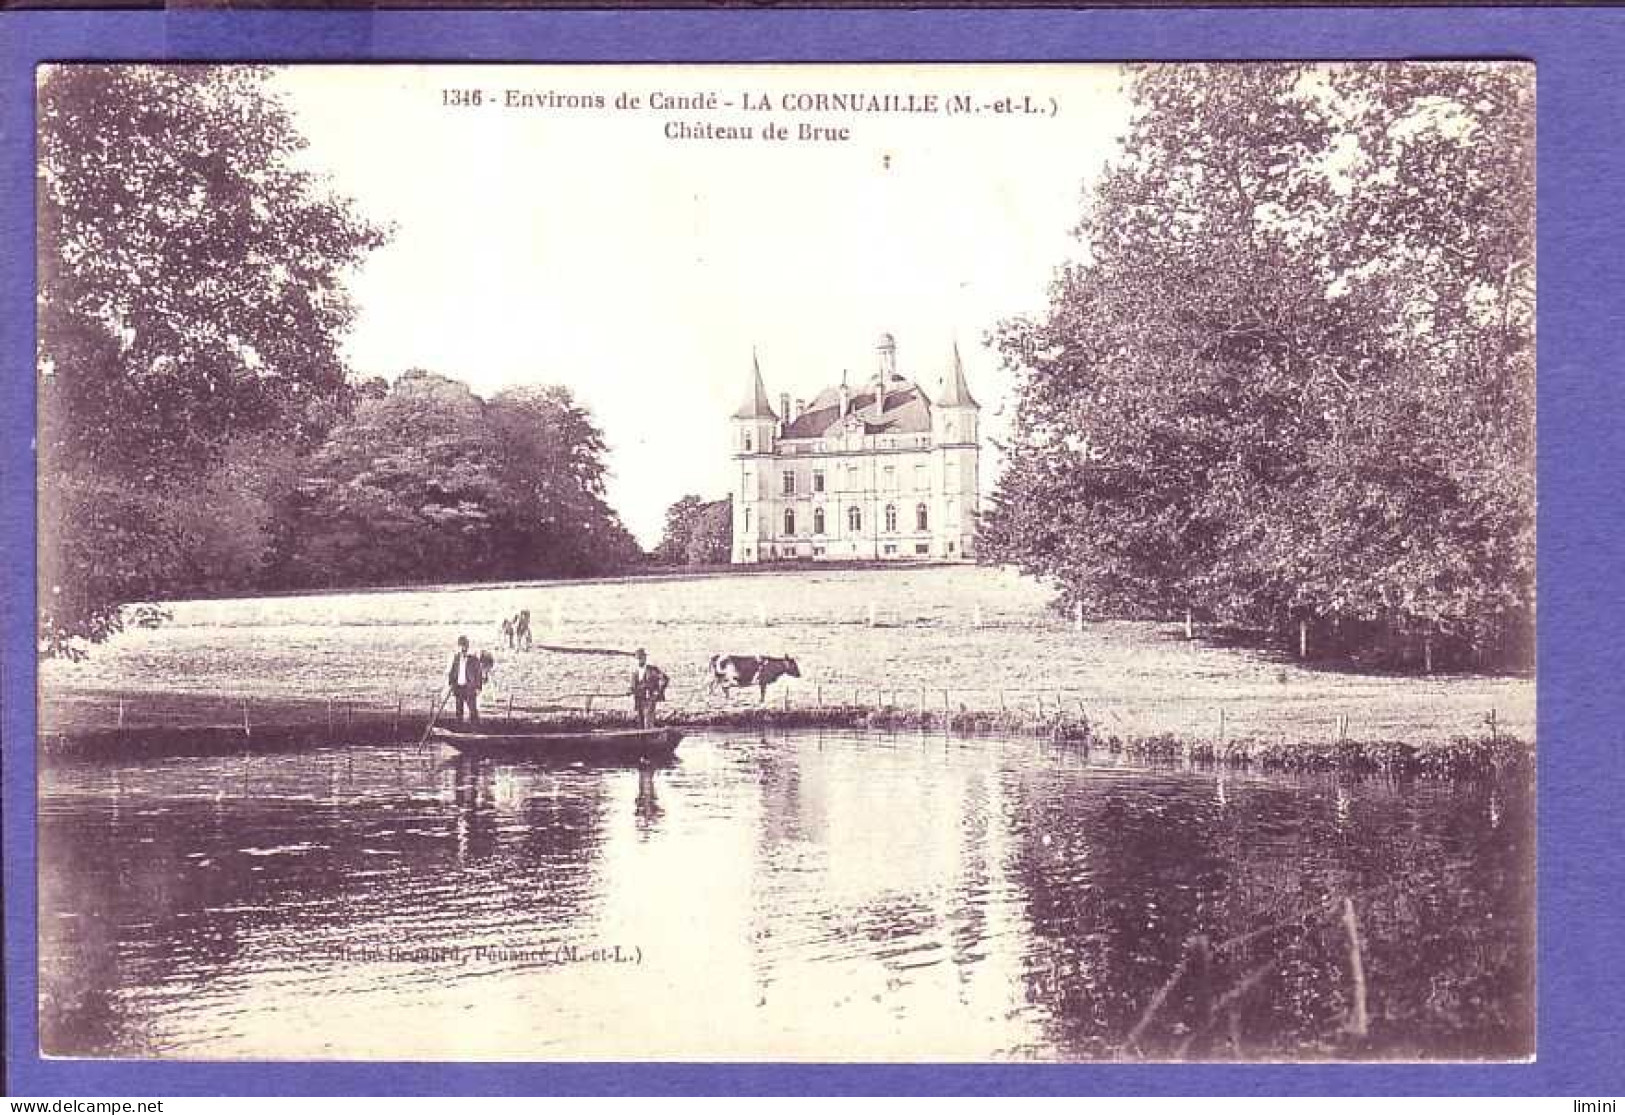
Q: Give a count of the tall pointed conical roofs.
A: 2